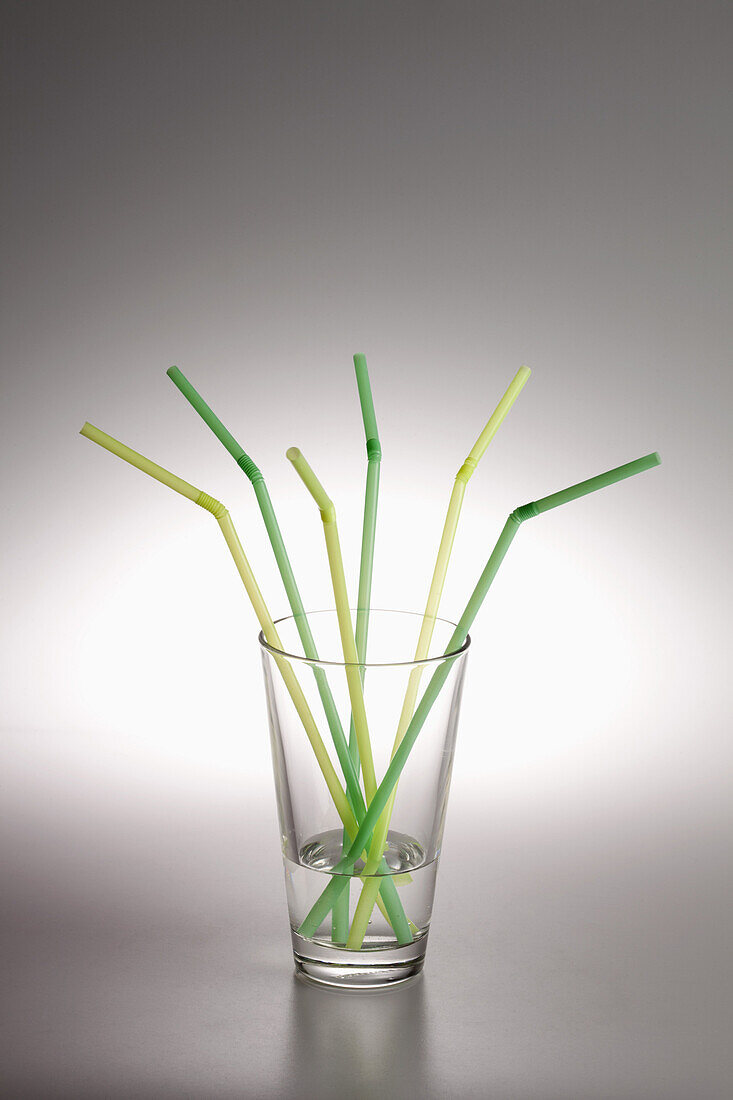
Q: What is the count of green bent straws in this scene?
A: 3